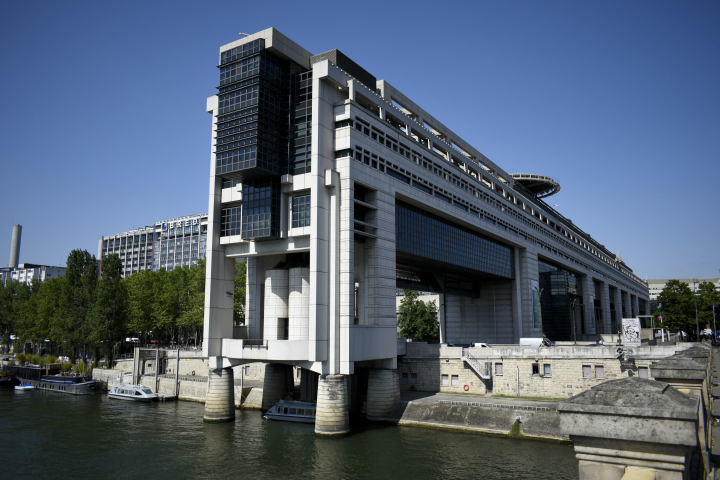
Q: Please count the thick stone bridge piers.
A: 4